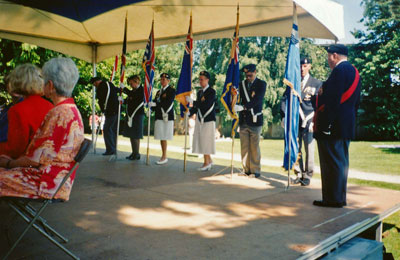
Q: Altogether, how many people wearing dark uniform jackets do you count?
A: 7